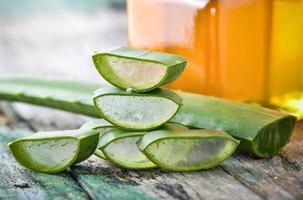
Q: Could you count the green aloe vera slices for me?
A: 6